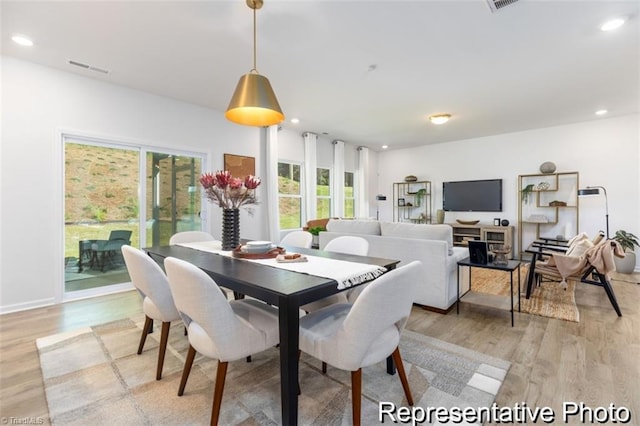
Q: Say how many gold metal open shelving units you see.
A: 2